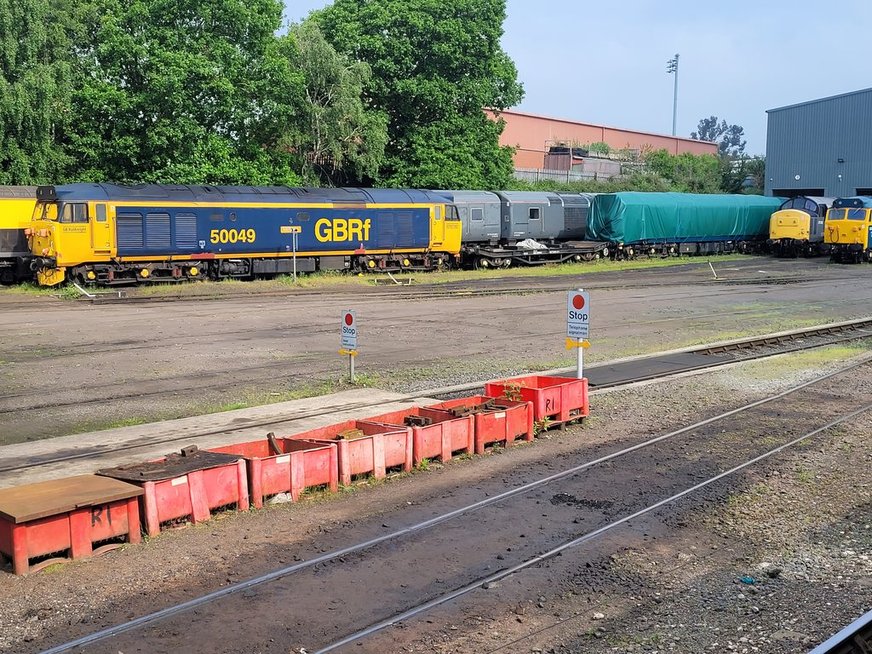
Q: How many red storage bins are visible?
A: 7